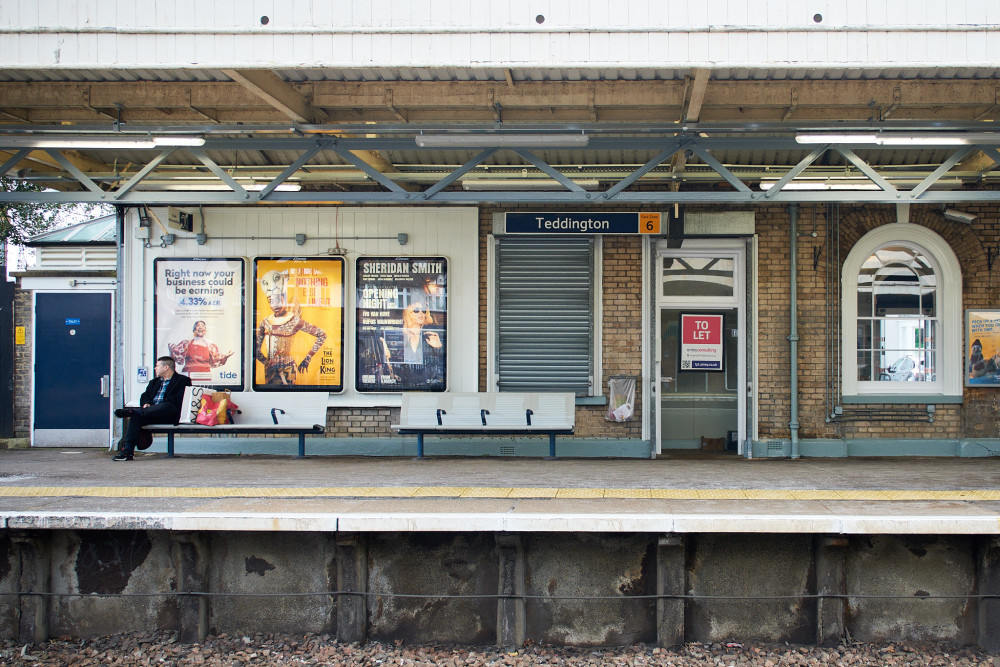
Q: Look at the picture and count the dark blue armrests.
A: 5